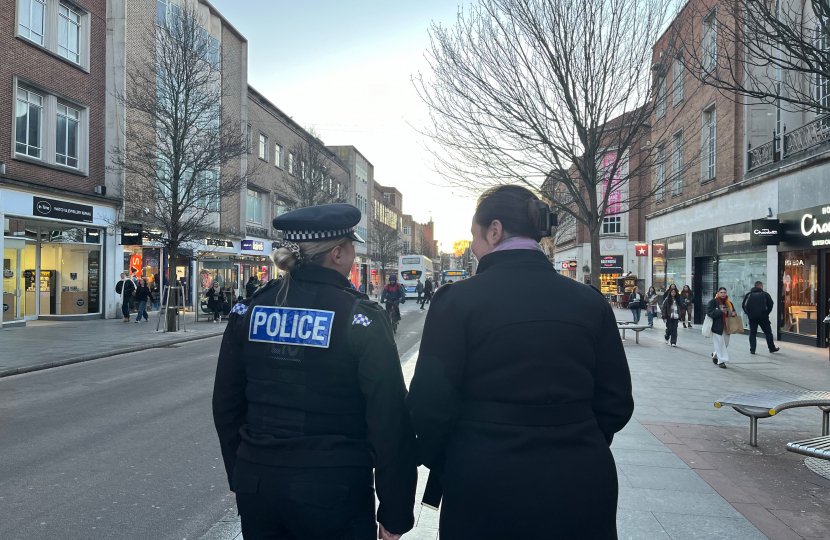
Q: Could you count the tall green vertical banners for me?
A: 0